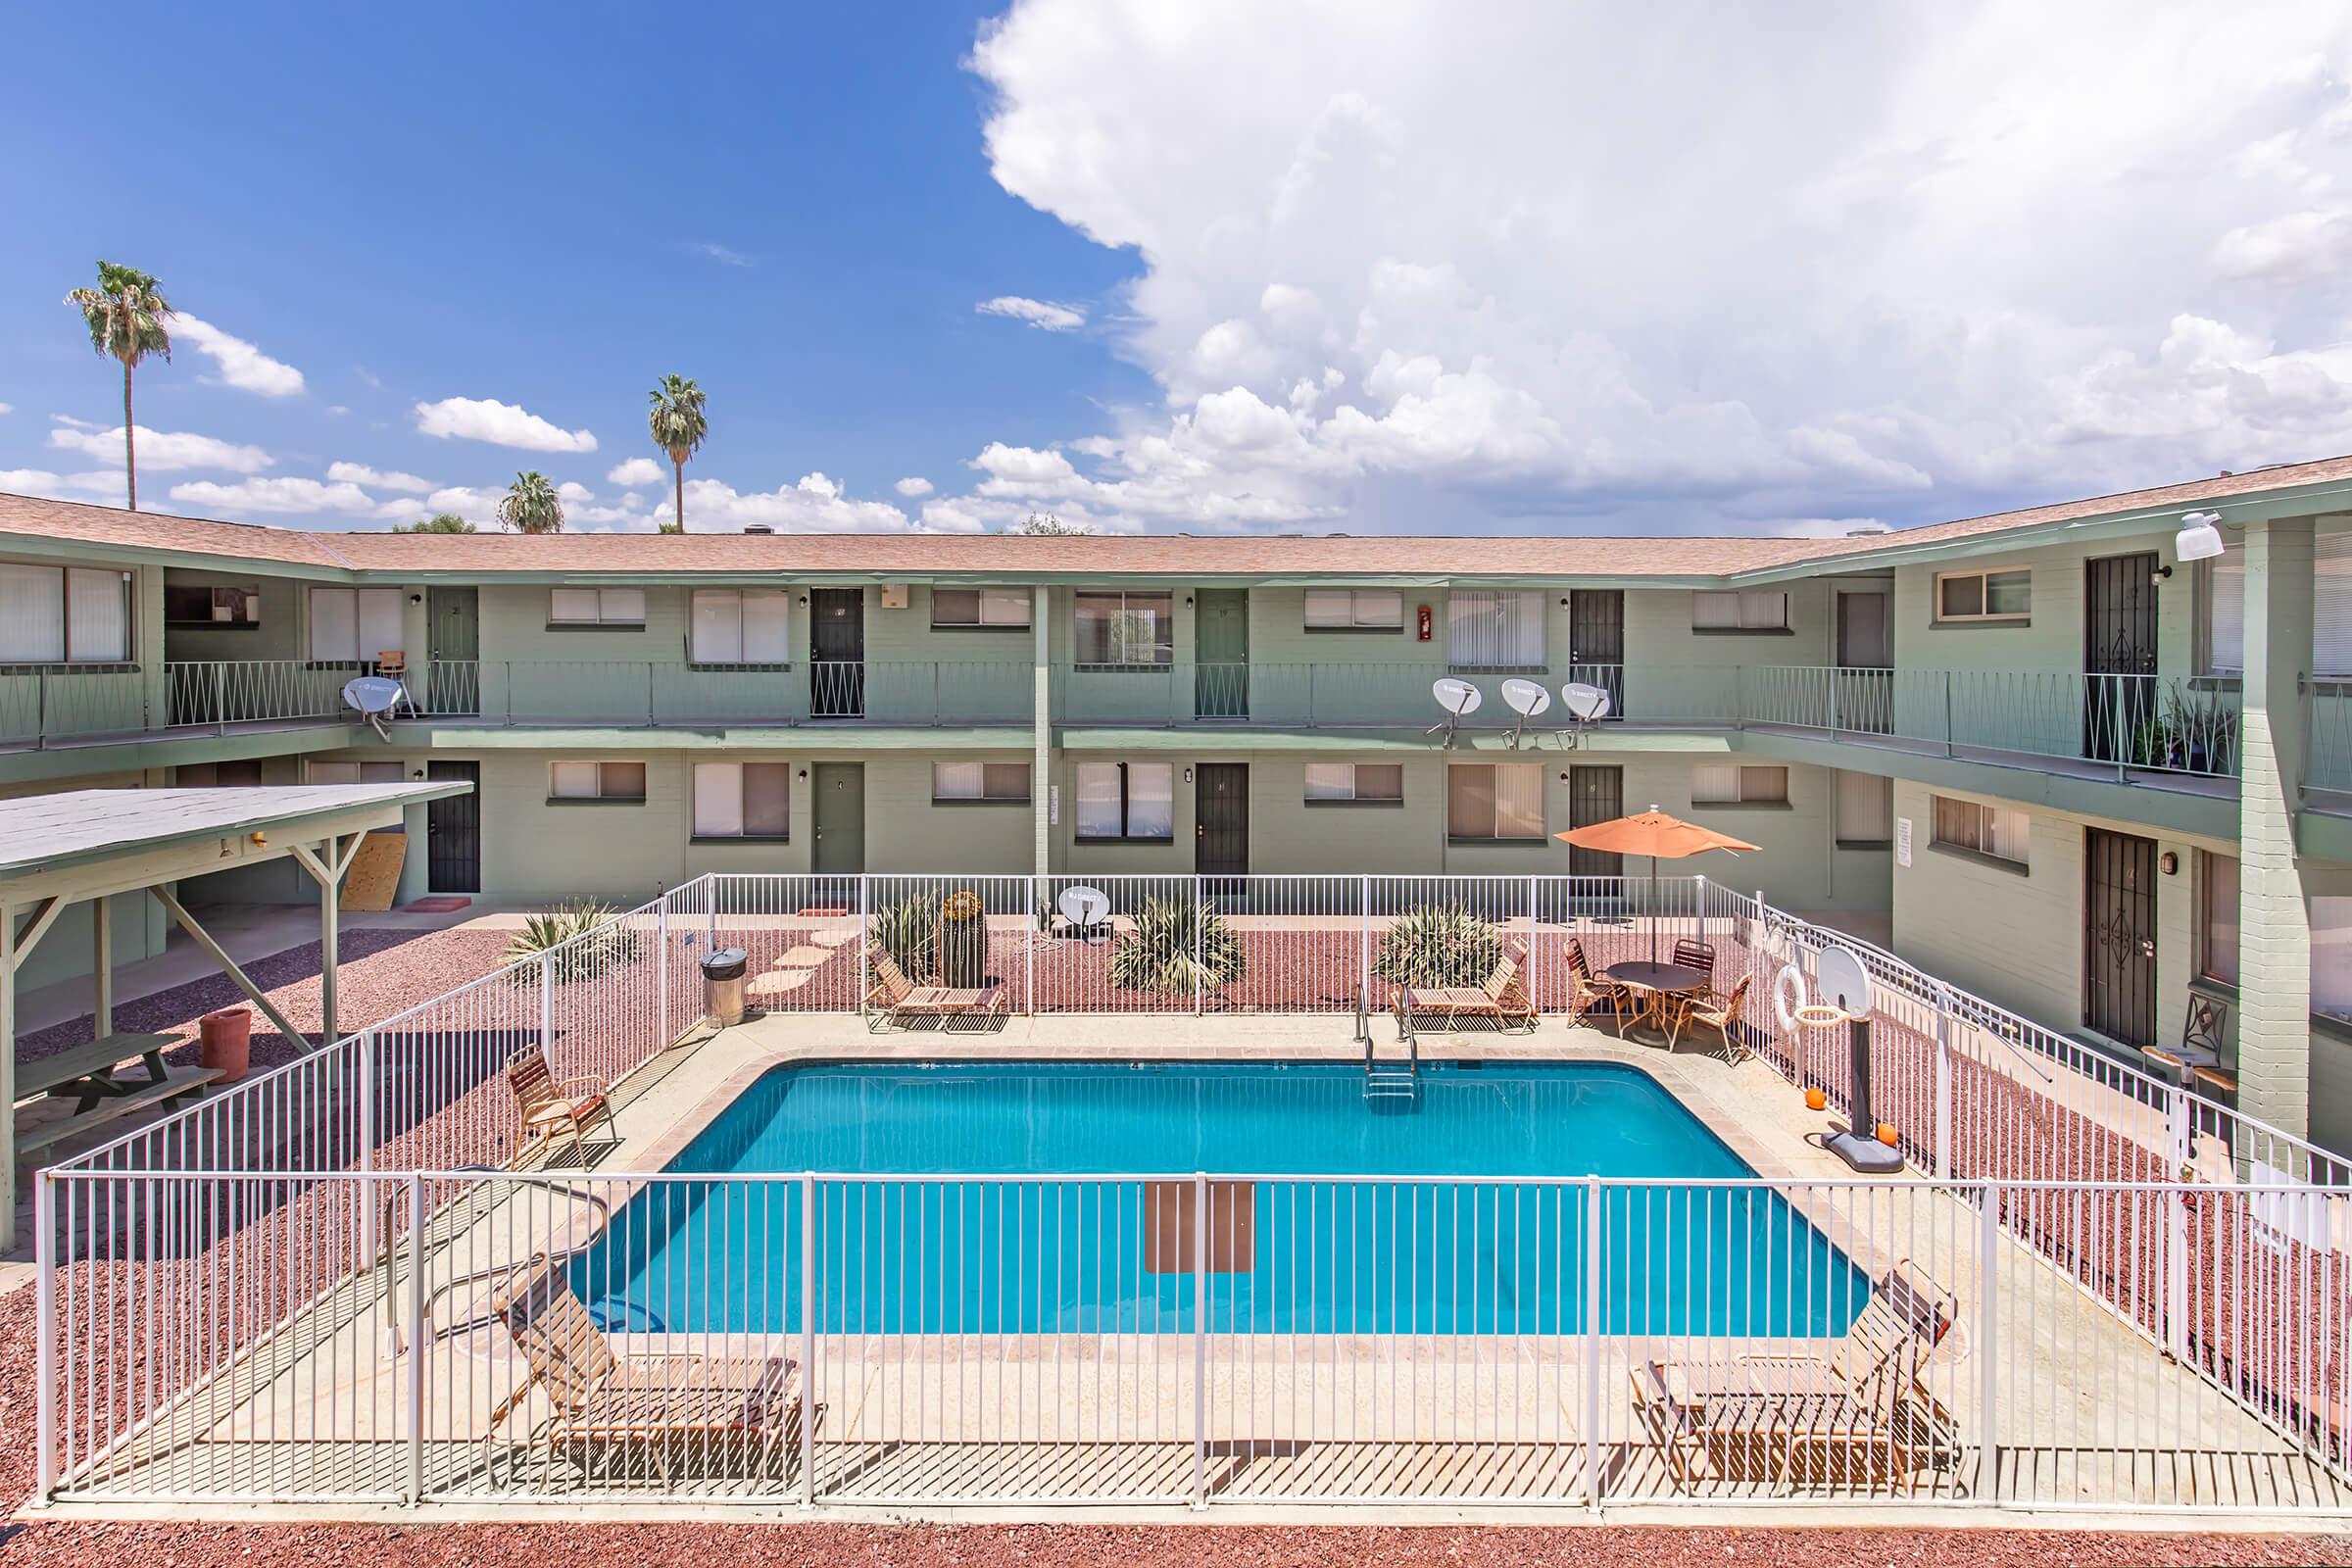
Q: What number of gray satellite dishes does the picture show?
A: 5